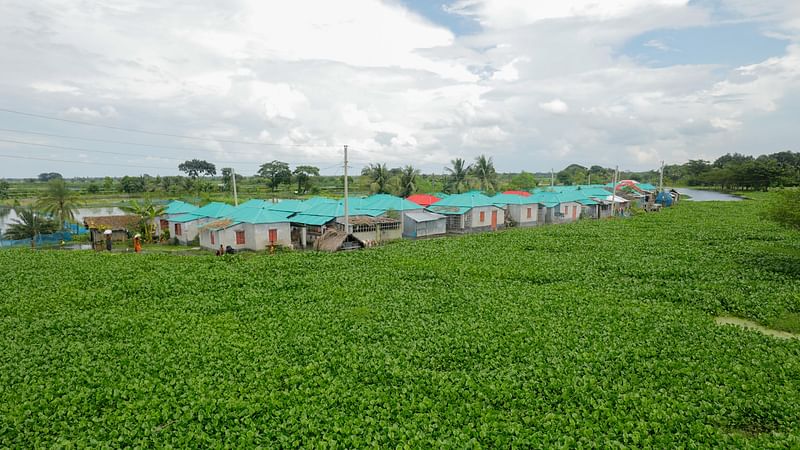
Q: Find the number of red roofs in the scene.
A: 2